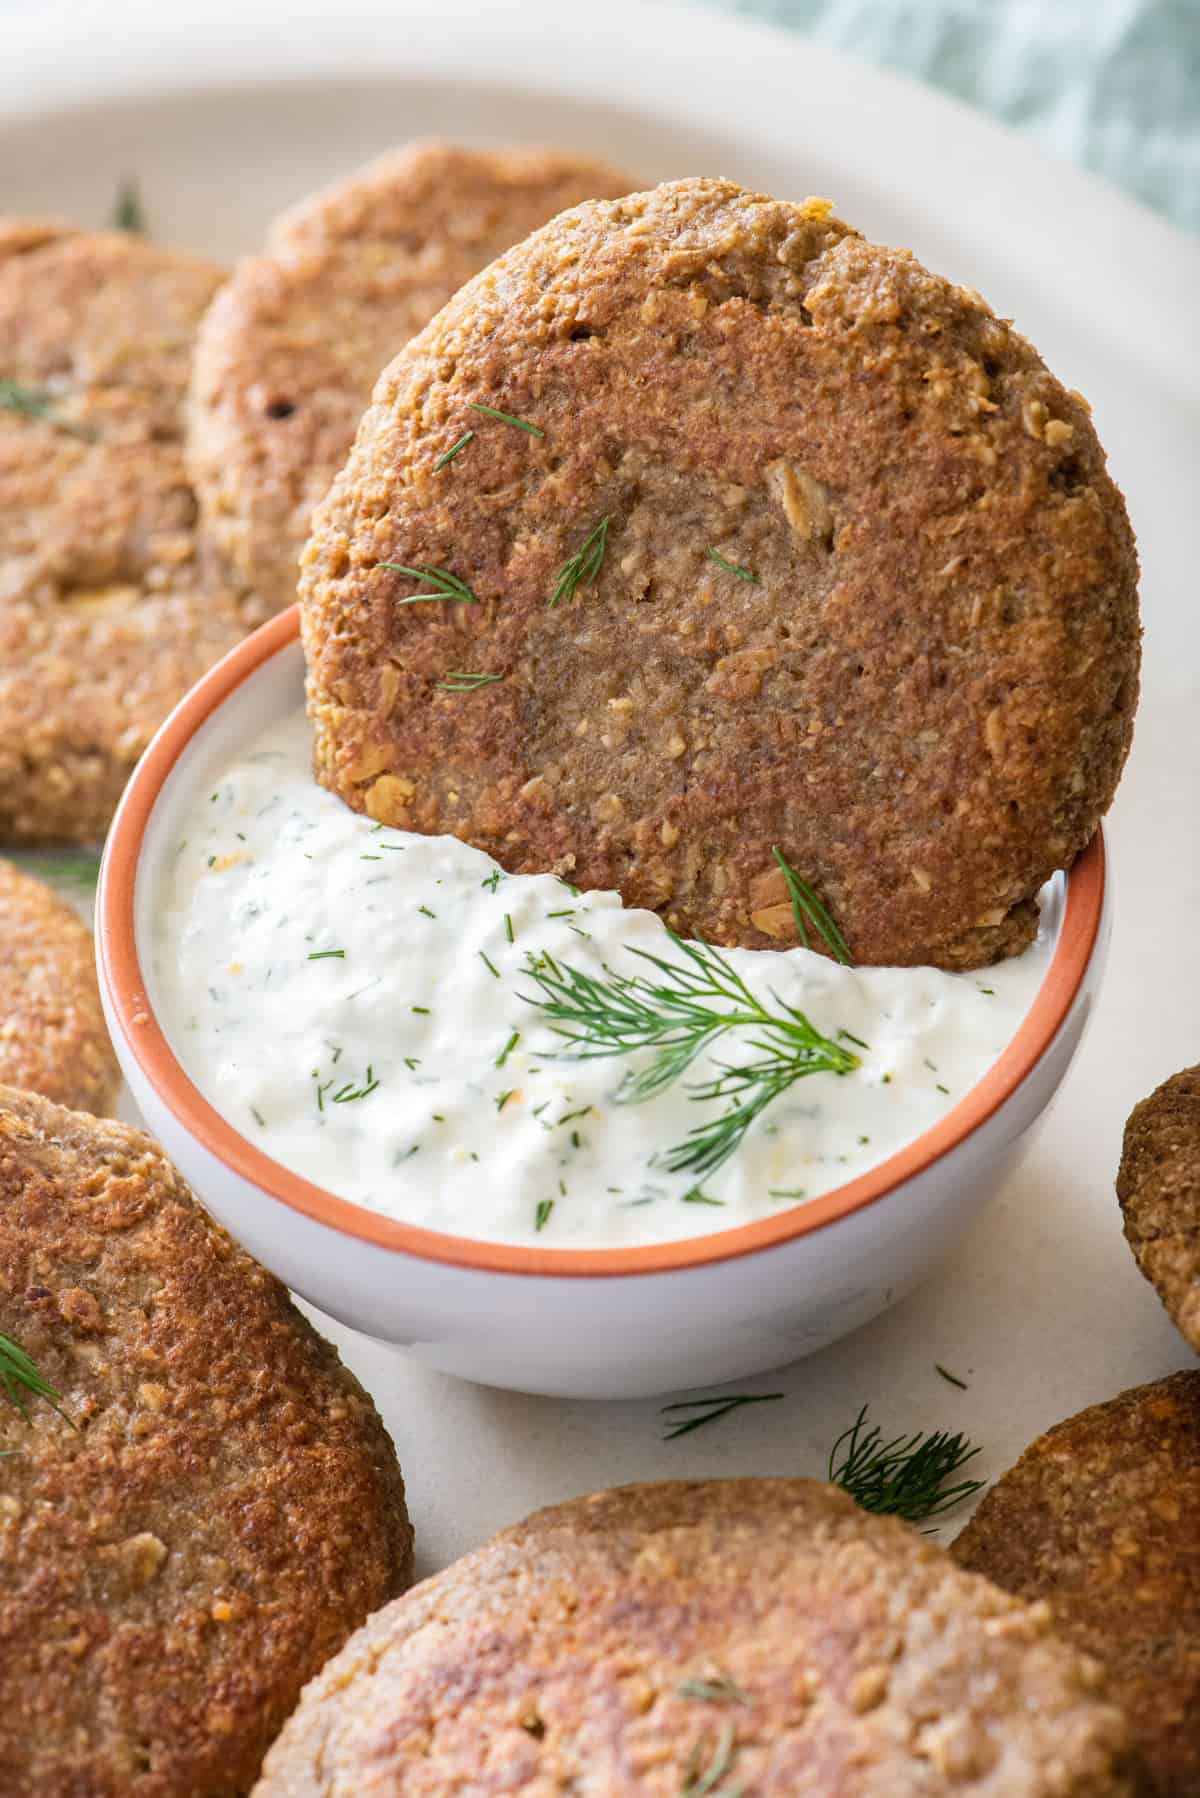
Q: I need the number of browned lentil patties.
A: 8